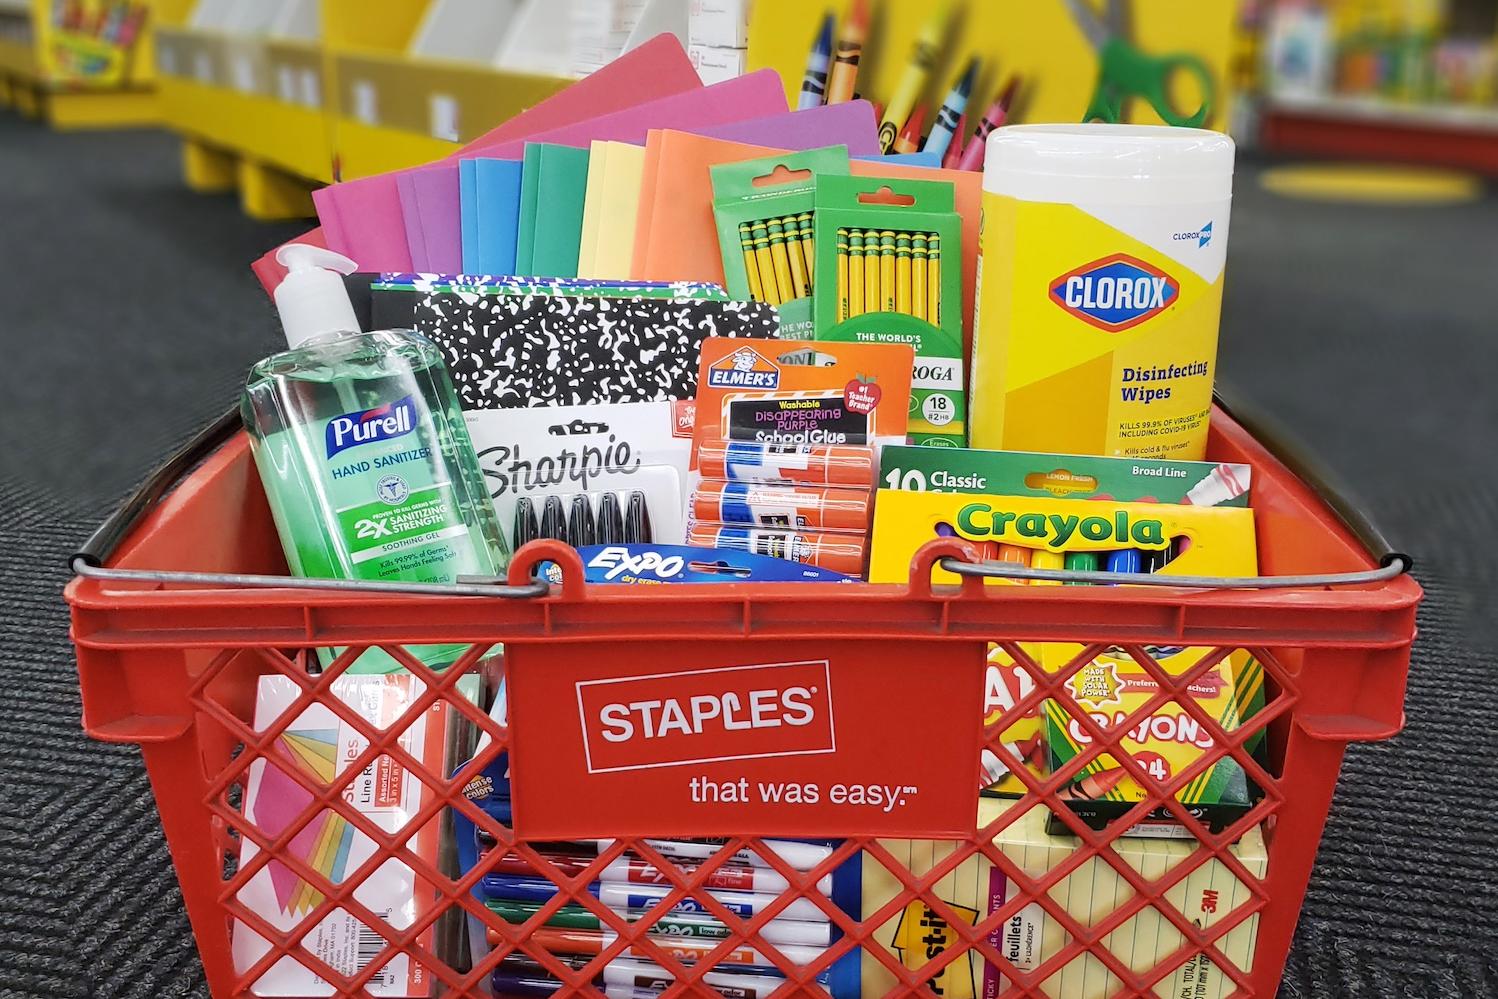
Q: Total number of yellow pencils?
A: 12